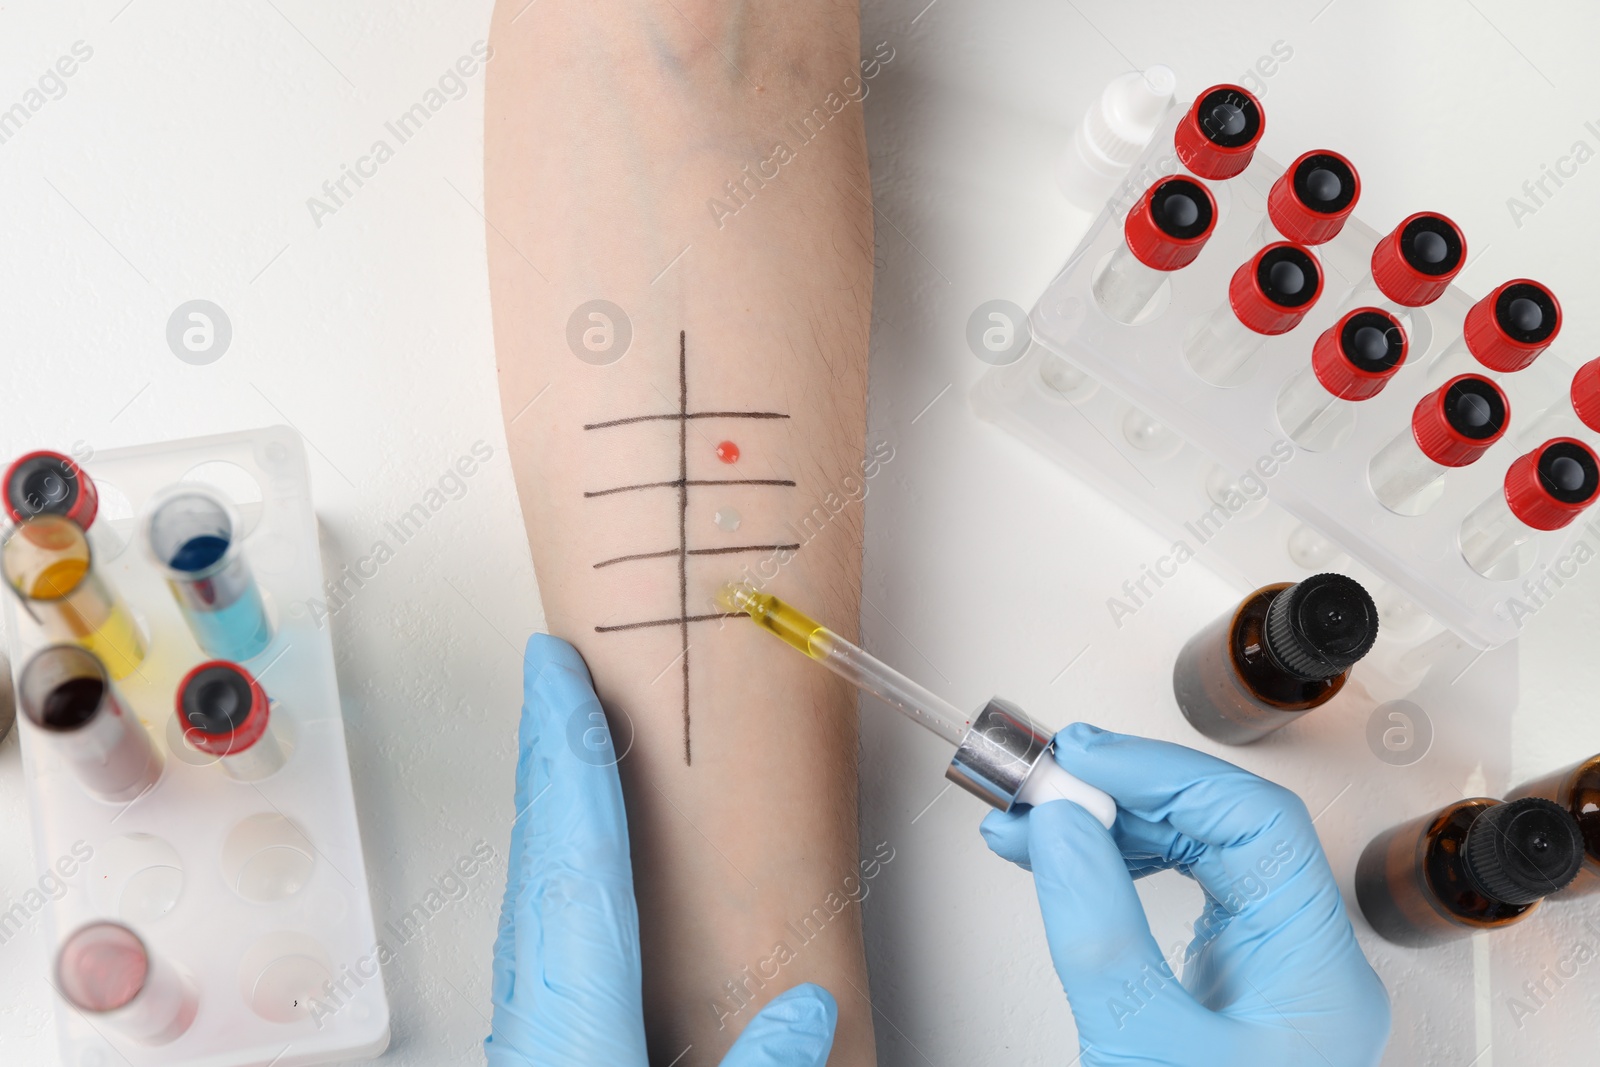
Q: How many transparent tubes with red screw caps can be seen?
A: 12